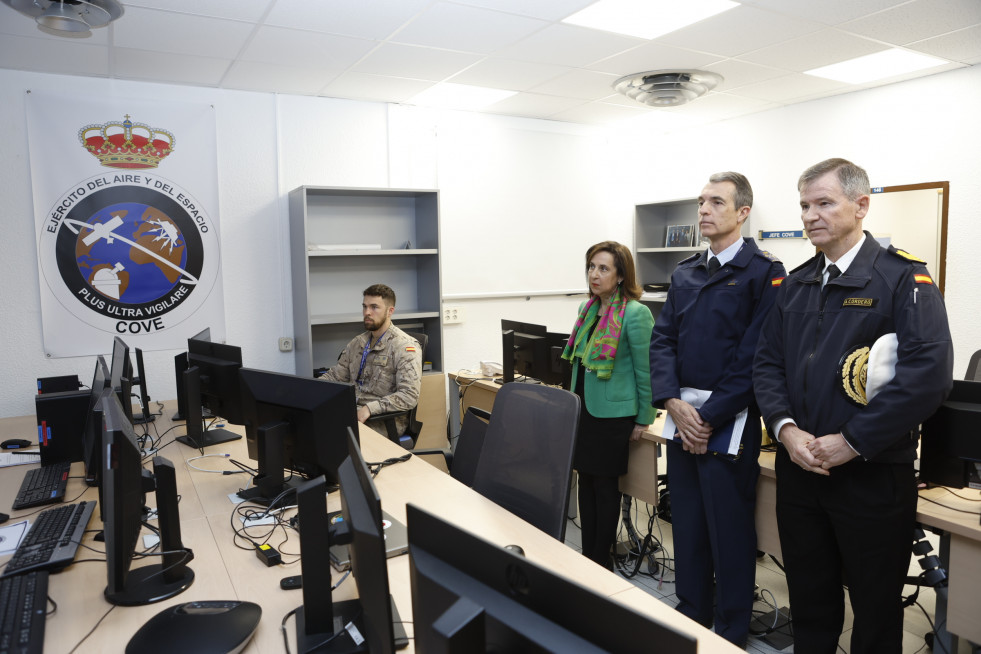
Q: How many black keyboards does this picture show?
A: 3